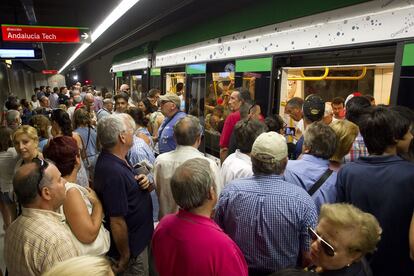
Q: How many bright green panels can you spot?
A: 5